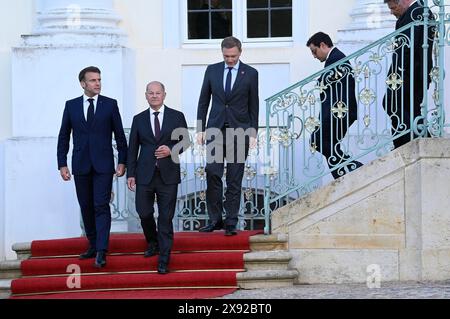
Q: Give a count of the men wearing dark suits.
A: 5